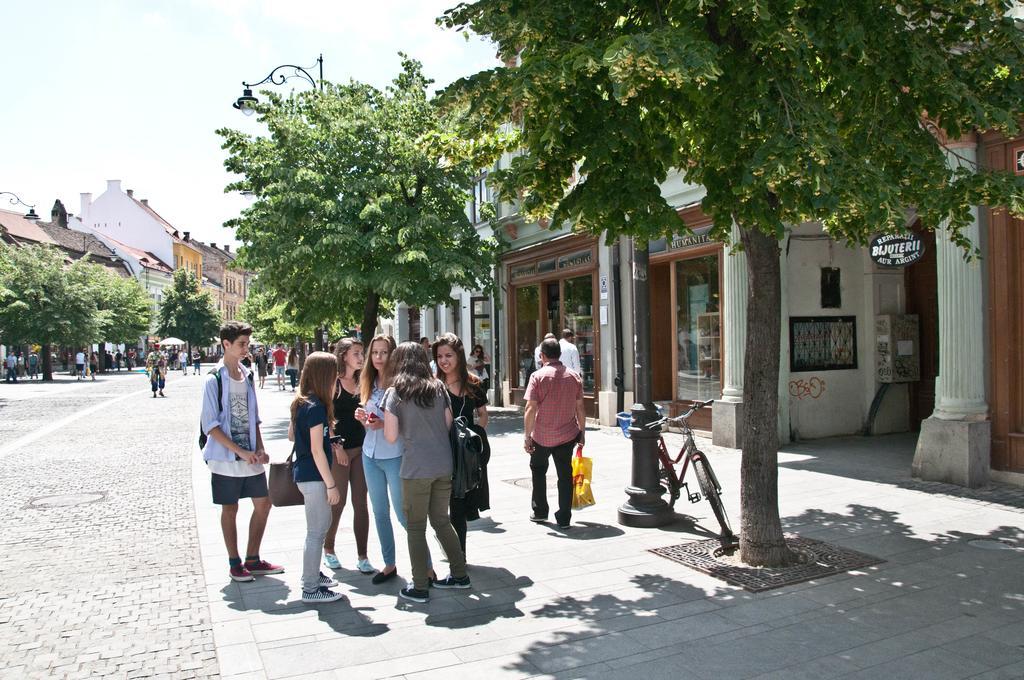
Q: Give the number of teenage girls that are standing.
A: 5